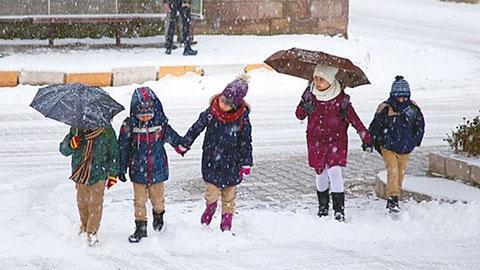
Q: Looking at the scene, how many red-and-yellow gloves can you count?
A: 2